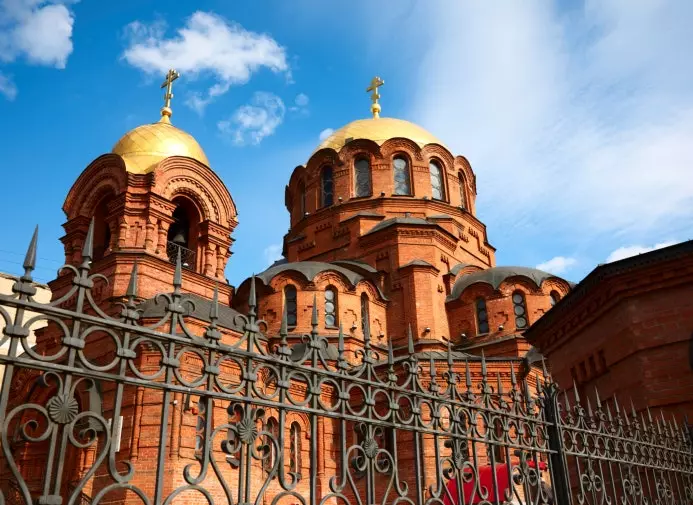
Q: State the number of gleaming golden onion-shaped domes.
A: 2